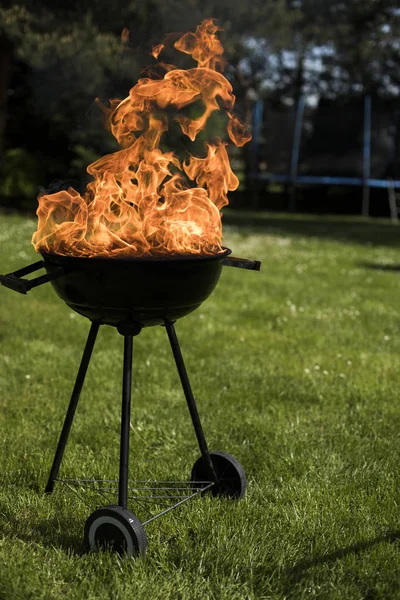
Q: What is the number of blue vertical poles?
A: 3